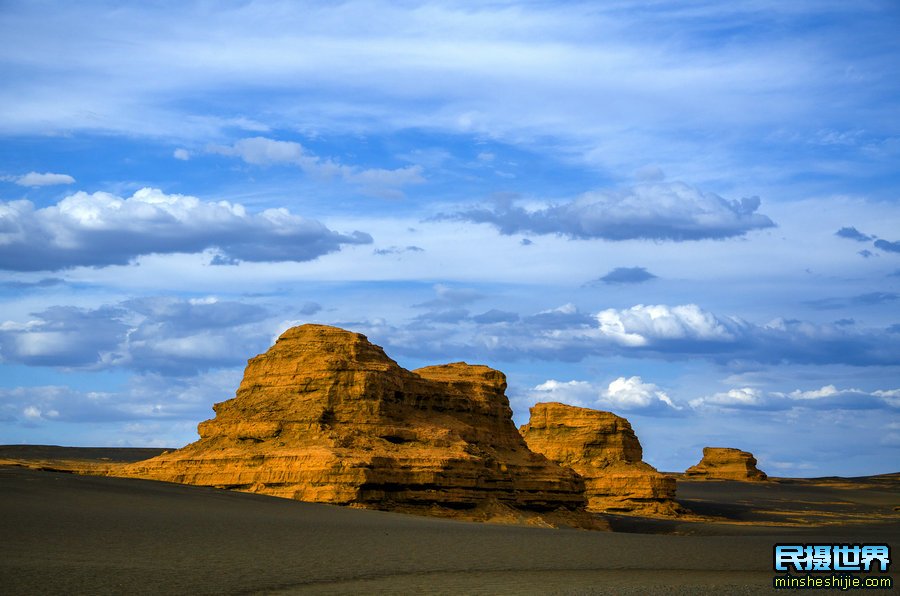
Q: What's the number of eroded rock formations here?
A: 3